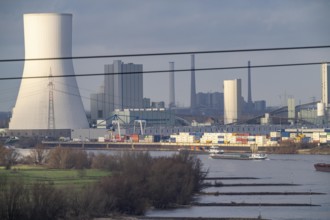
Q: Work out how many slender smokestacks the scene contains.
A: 3